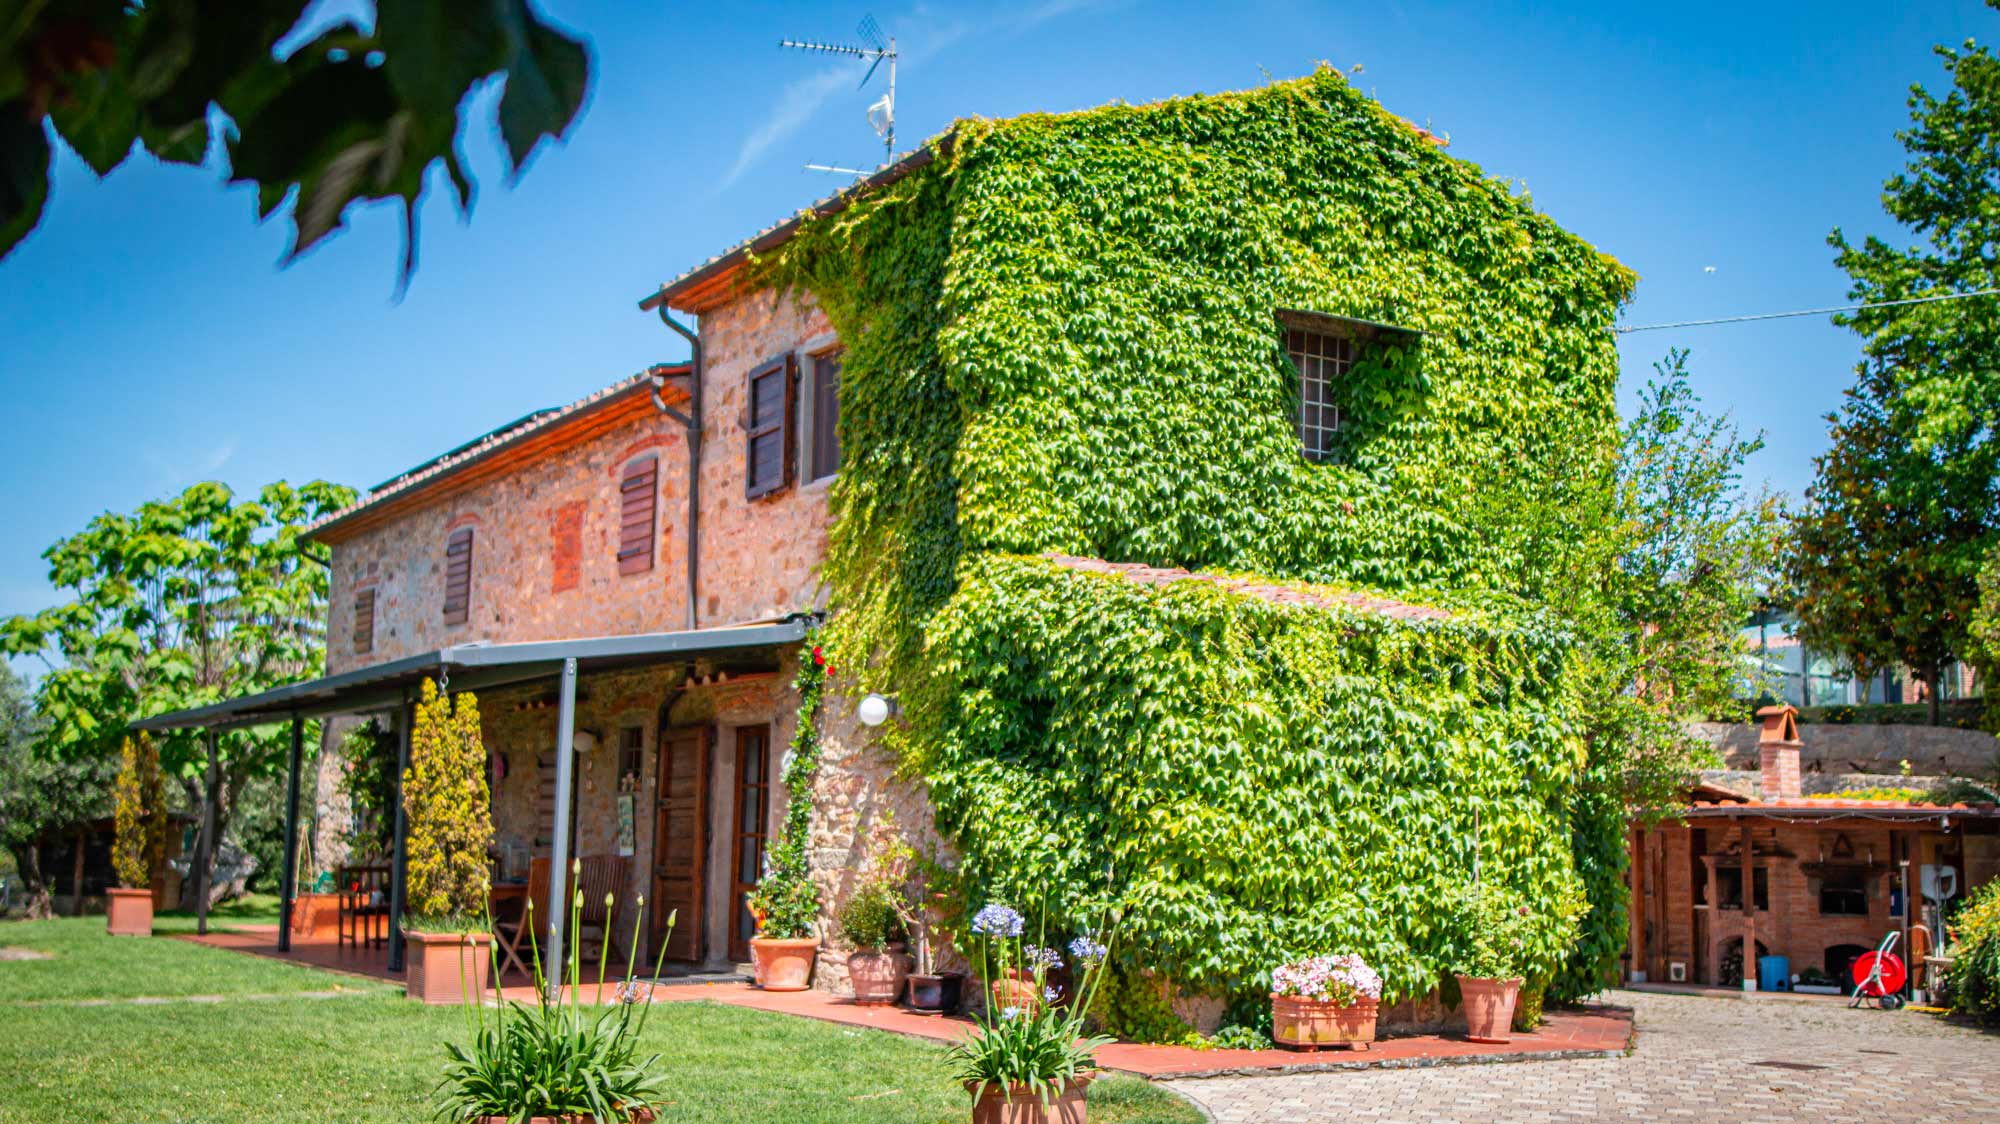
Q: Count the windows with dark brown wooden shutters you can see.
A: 4